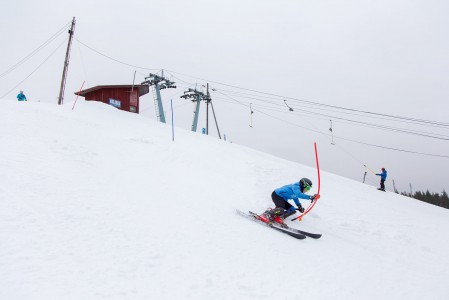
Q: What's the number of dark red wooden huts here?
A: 1